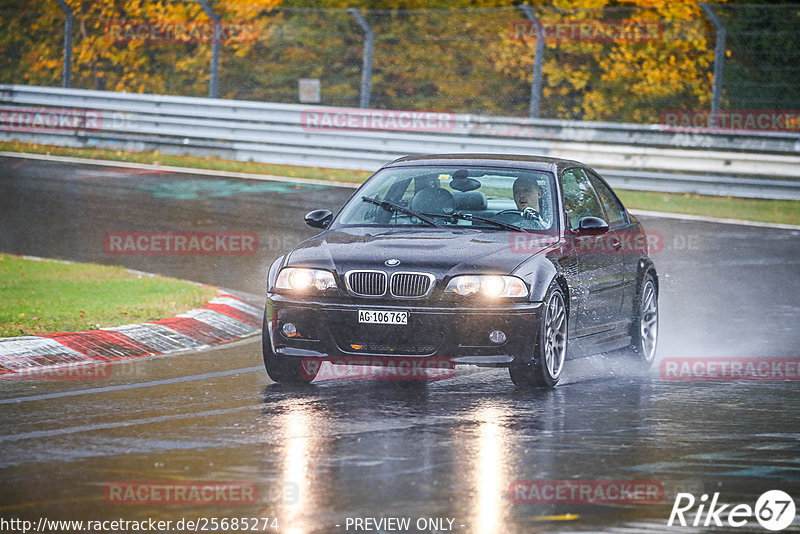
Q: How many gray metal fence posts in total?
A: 5